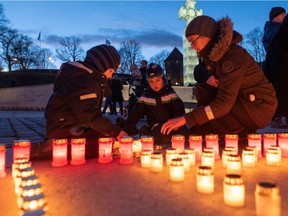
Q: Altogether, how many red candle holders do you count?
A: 14